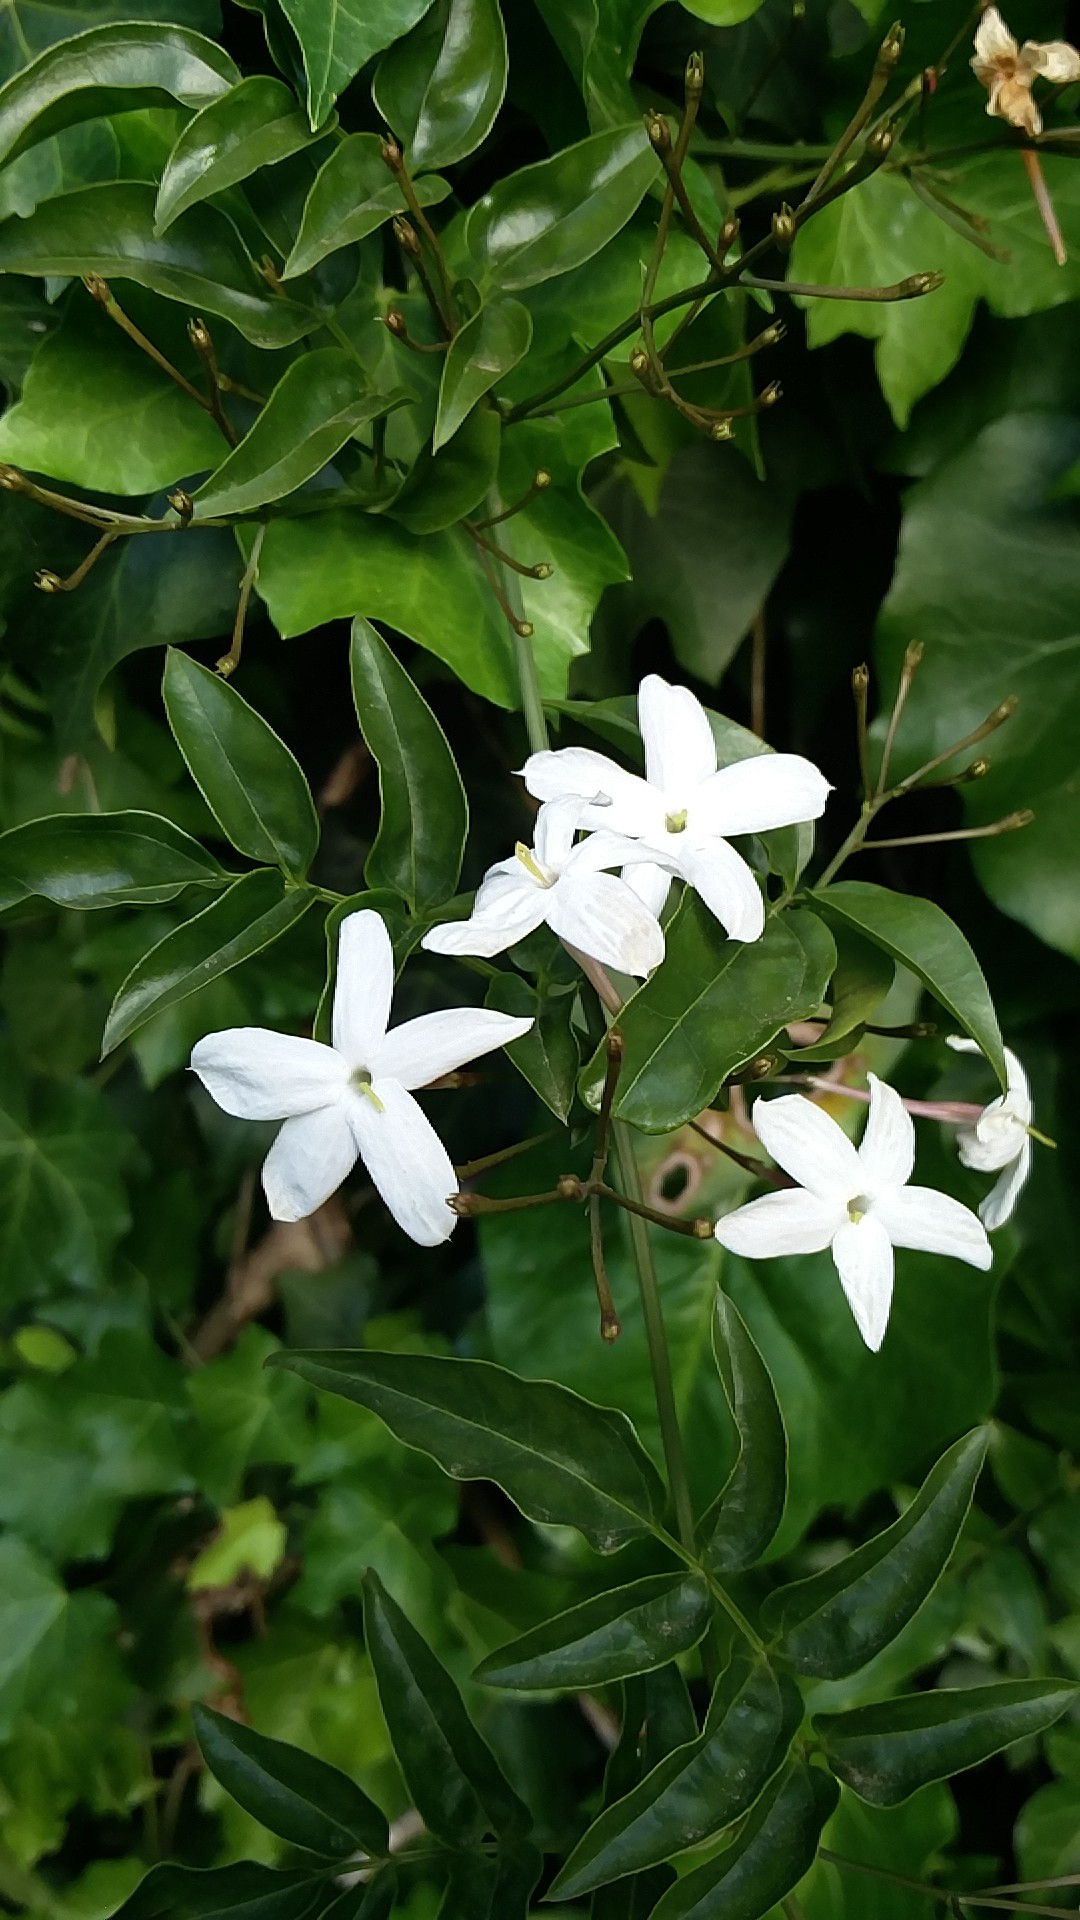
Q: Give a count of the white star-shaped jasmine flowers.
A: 5